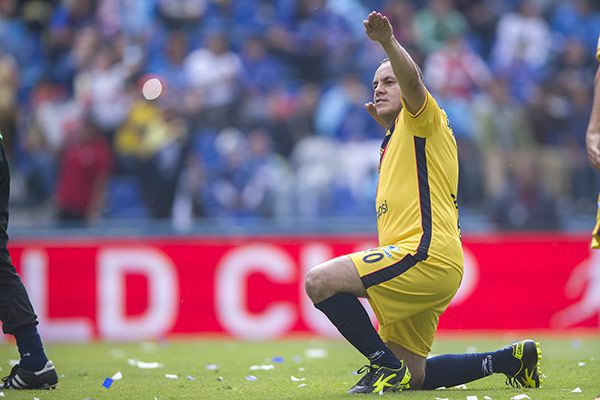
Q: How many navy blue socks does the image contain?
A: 3